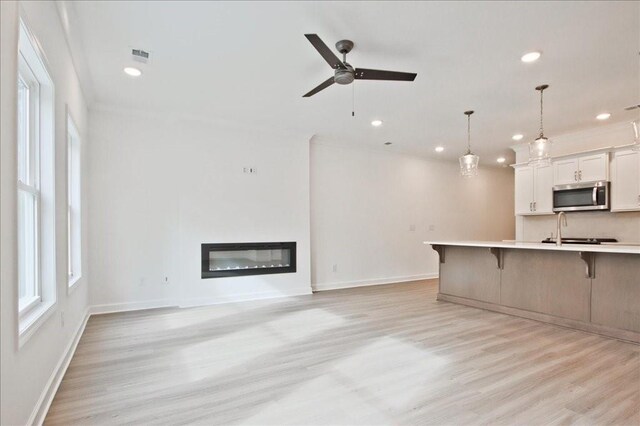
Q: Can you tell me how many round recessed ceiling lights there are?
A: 7